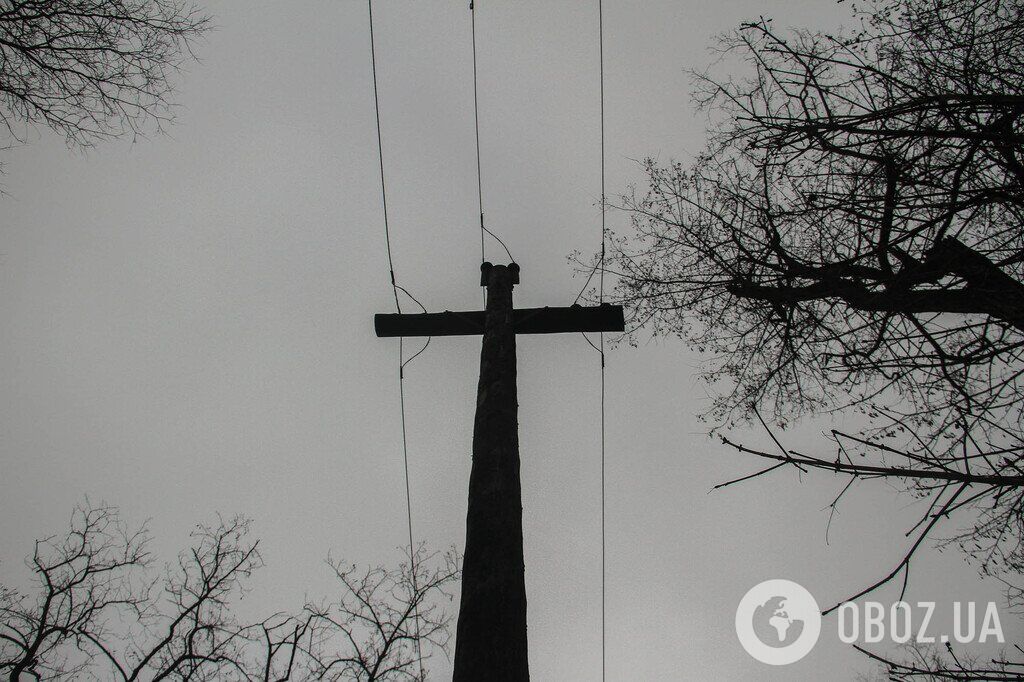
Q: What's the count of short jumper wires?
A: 5